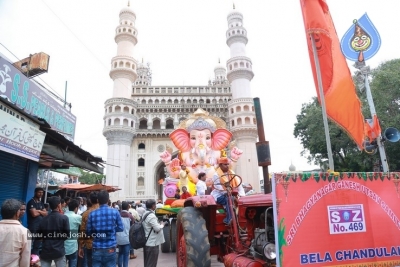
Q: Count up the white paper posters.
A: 1